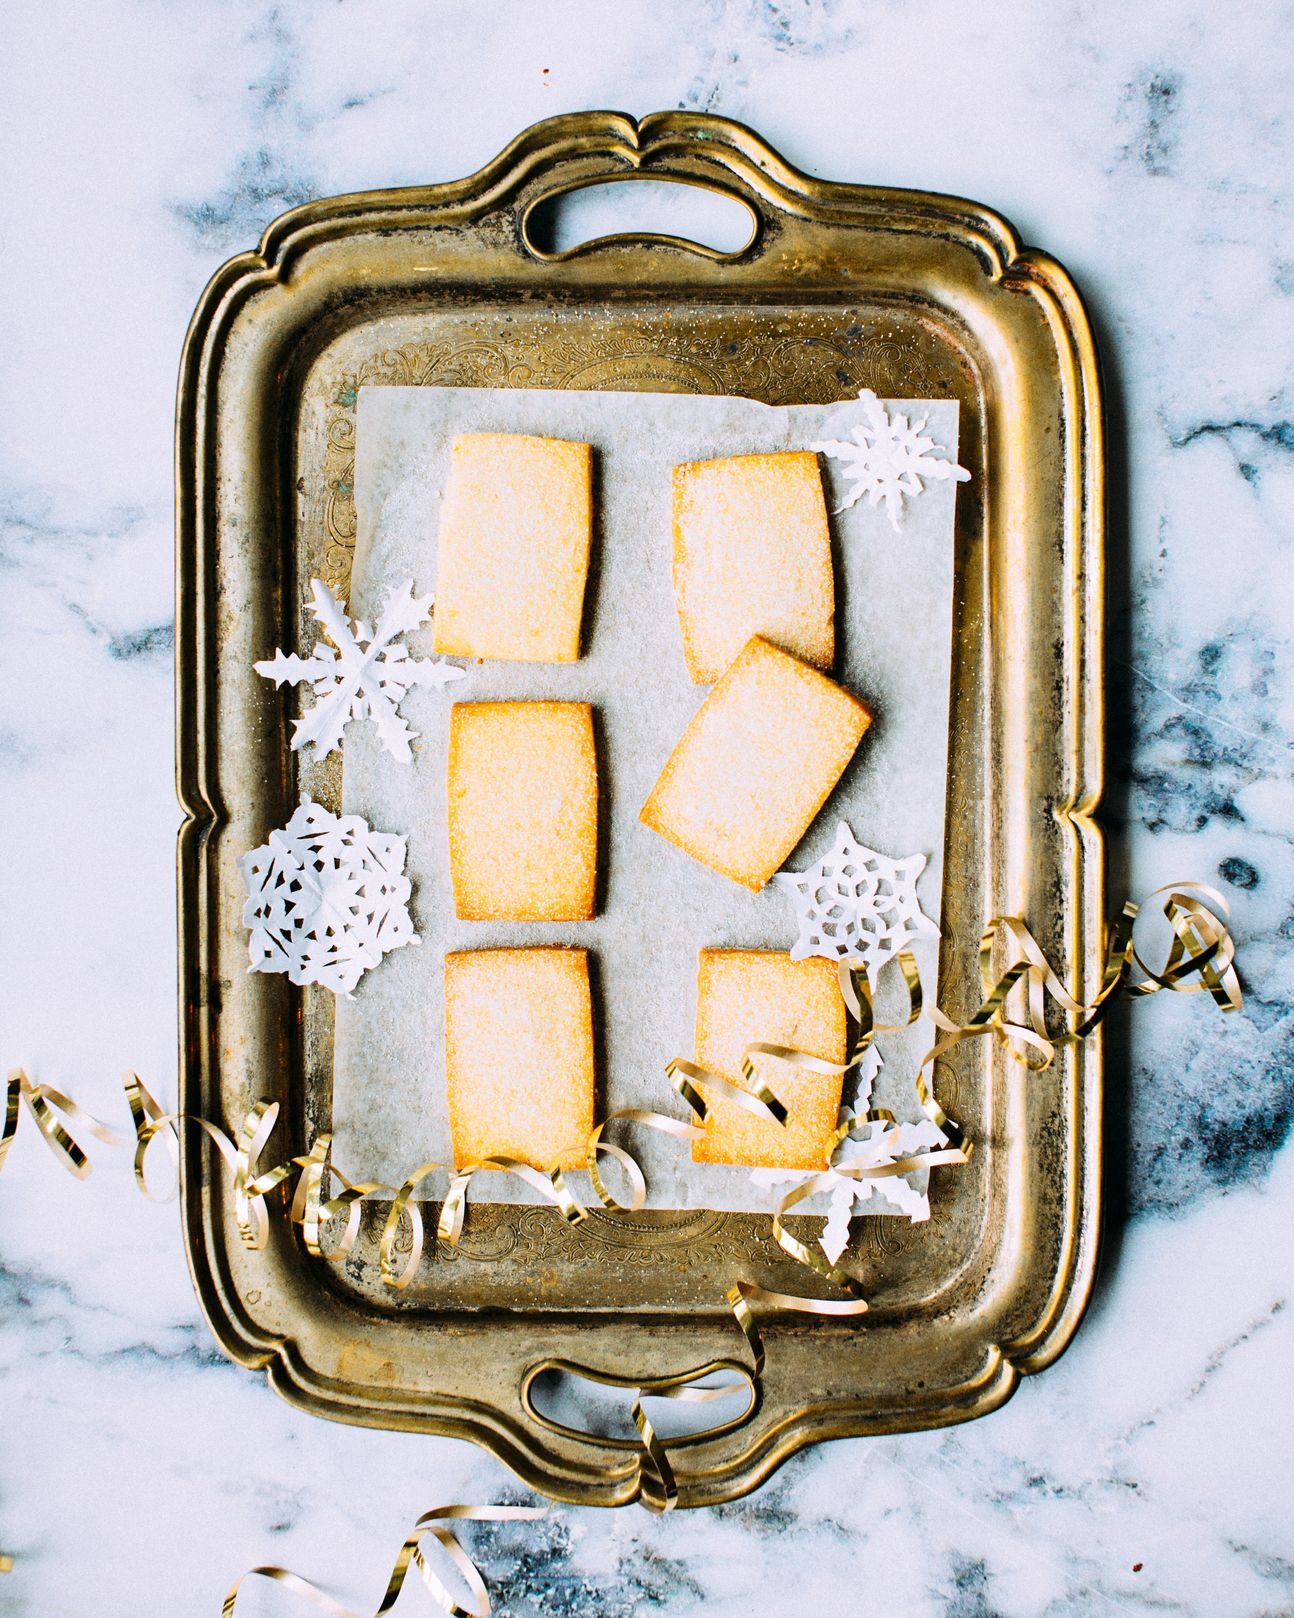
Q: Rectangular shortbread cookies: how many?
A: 6